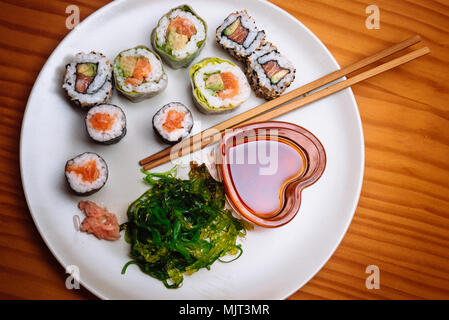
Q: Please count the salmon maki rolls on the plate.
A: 3